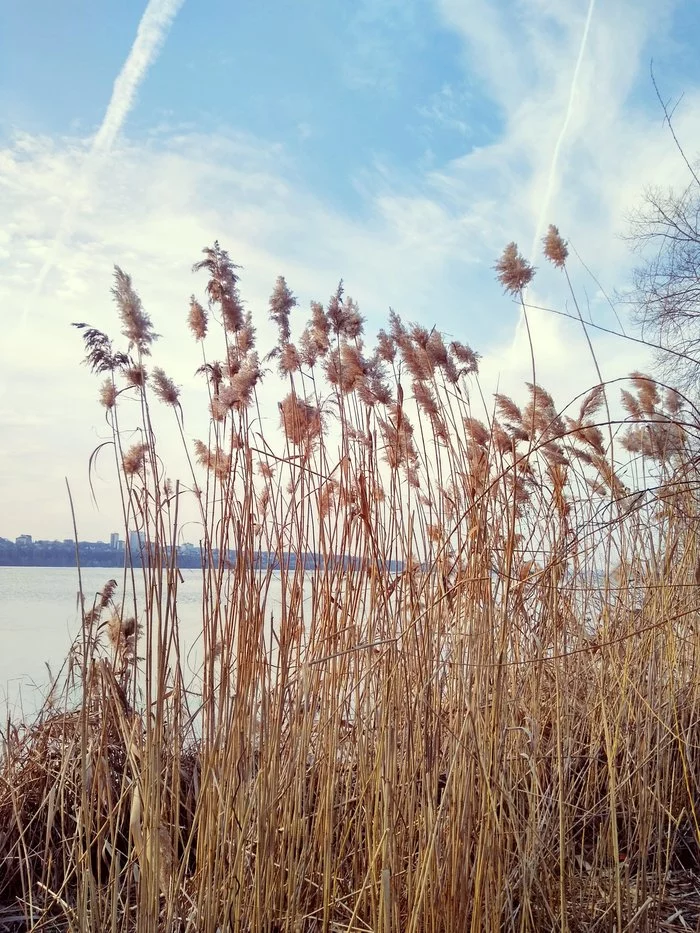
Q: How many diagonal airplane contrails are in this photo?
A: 2